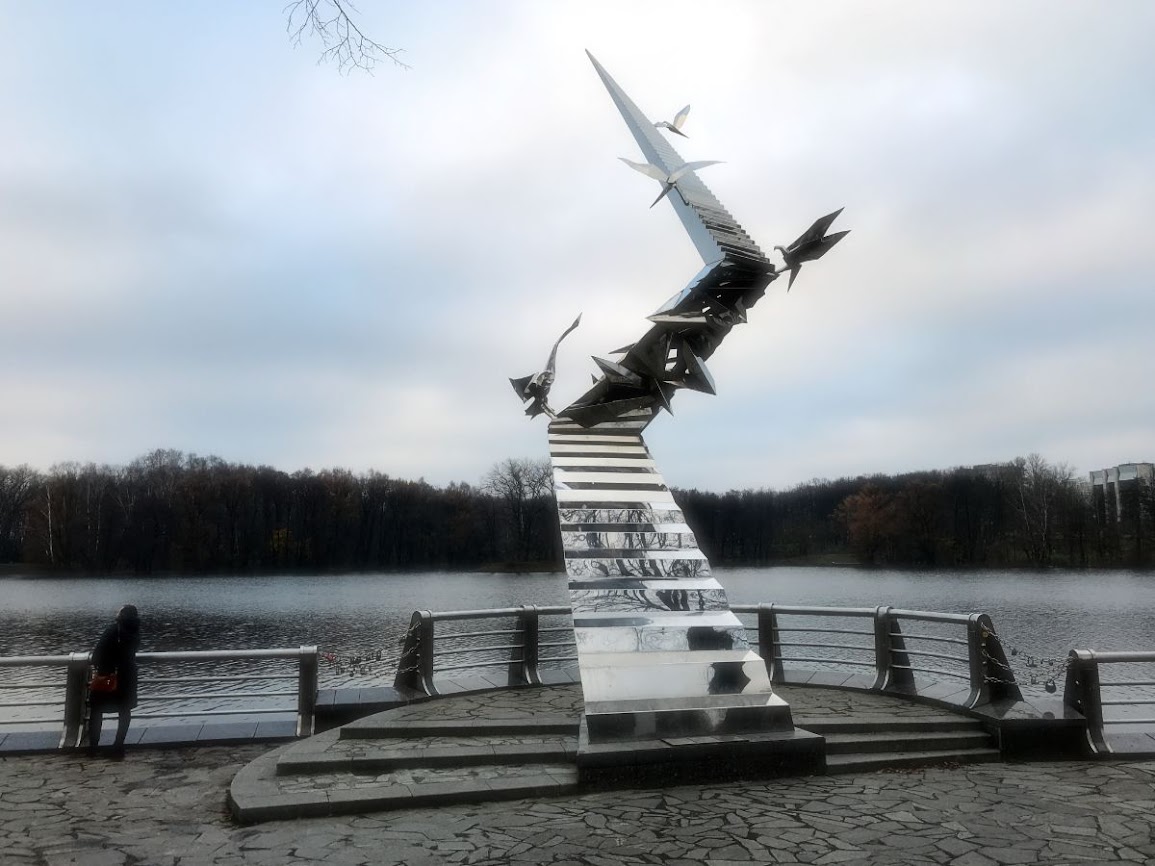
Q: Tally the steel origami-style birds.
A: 4